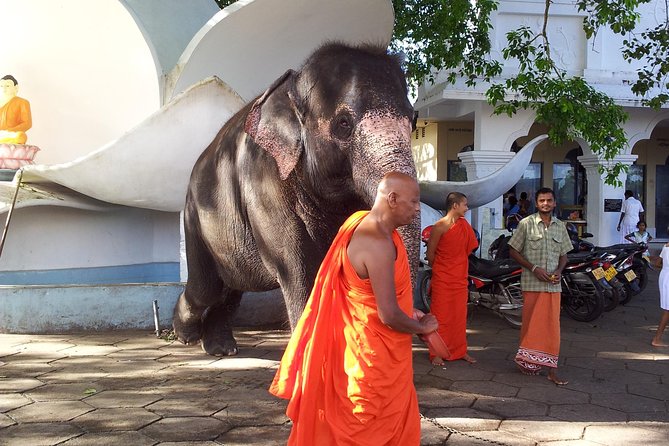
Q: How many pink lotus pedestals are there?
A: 1